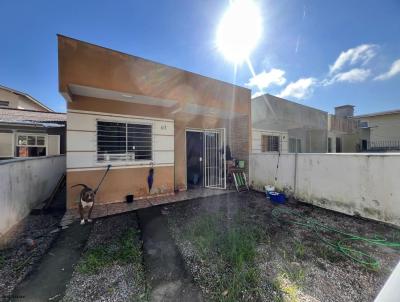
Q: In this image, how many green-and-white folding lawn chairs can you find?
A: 1